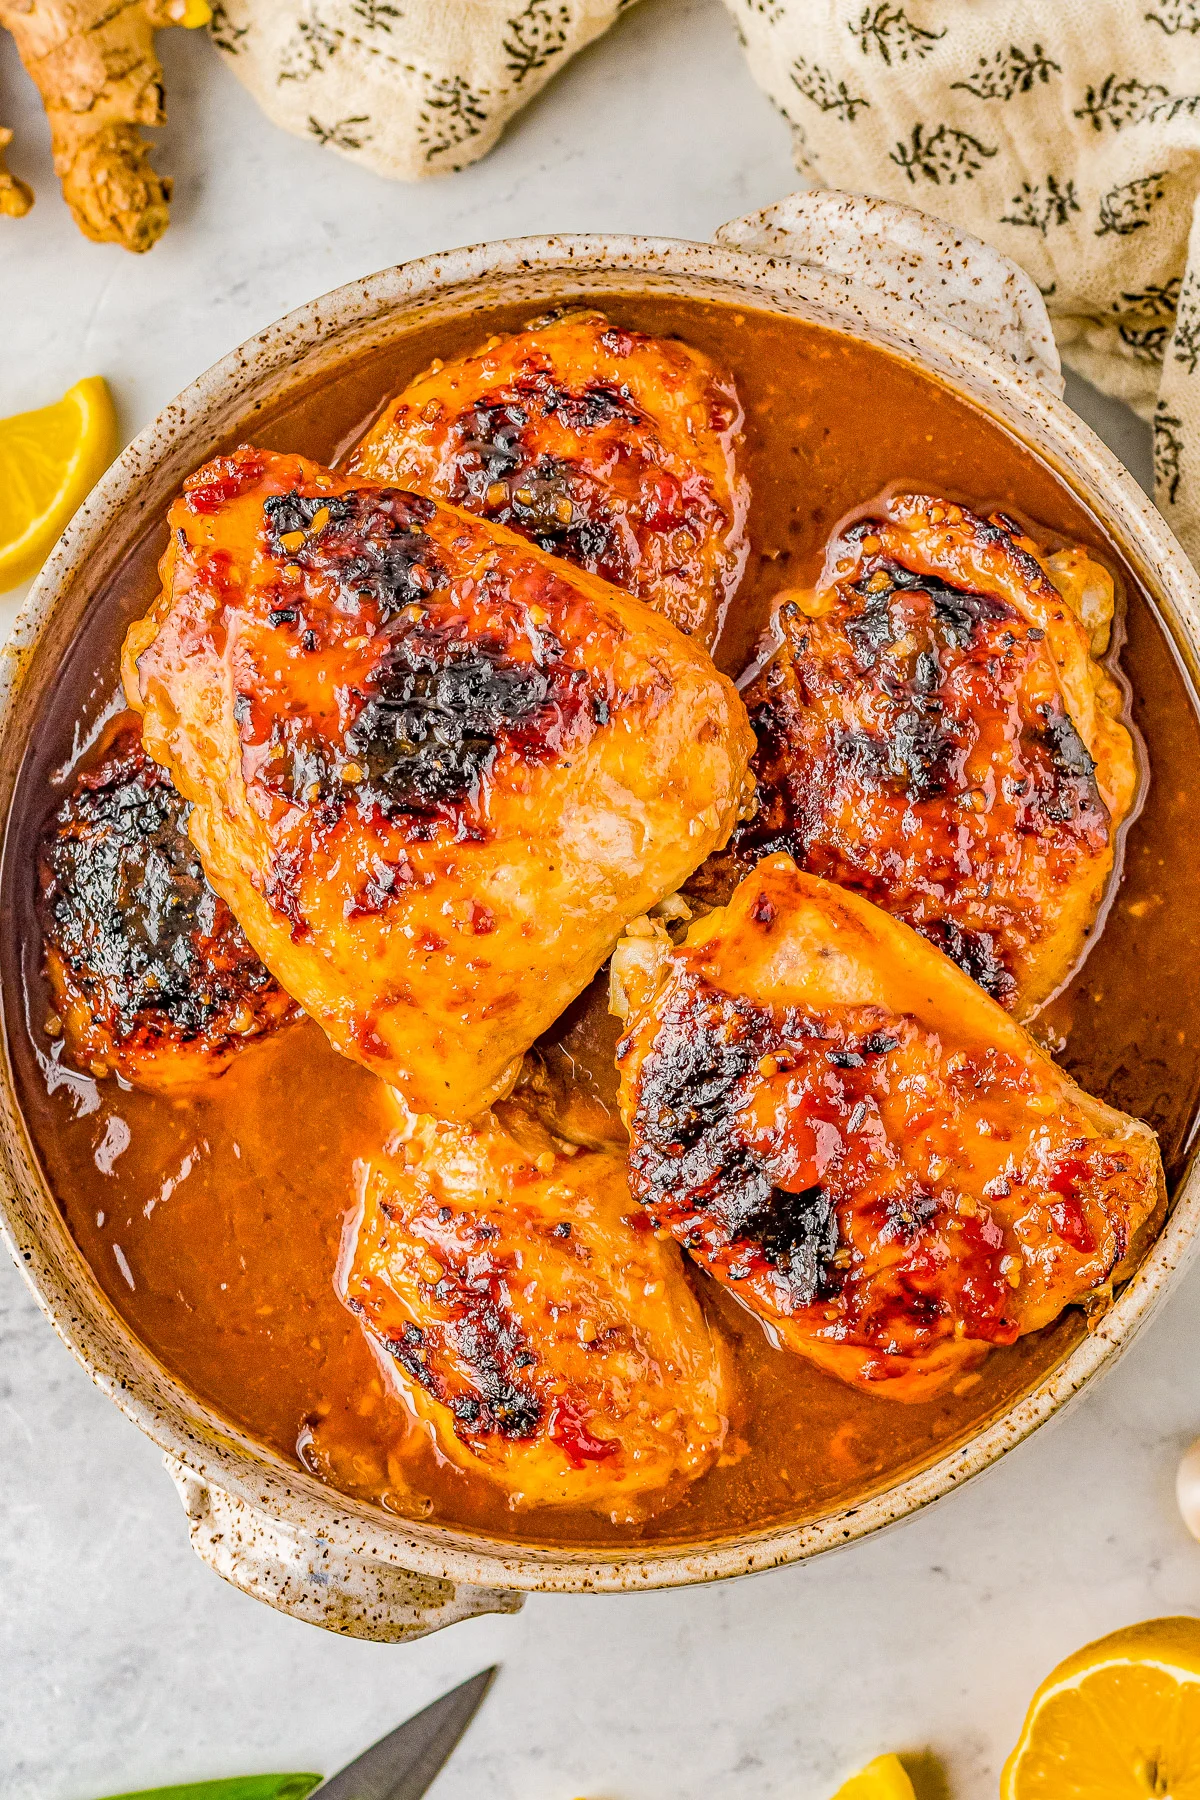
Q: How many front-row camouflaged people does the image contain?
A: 0